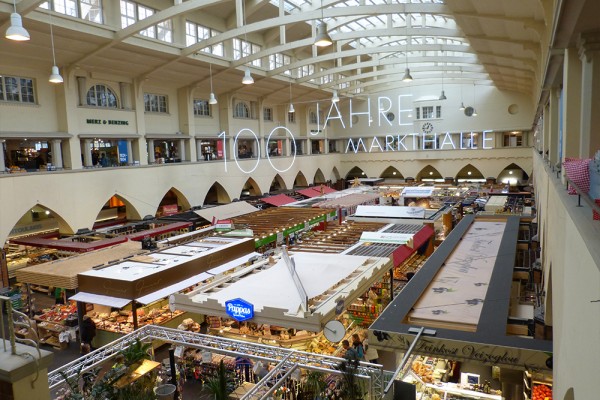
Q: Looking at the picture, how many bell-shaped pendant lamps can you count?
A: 14